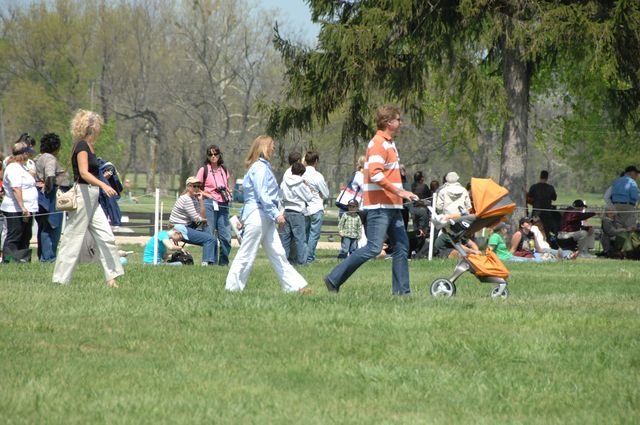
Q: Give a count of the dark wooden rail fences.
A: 1